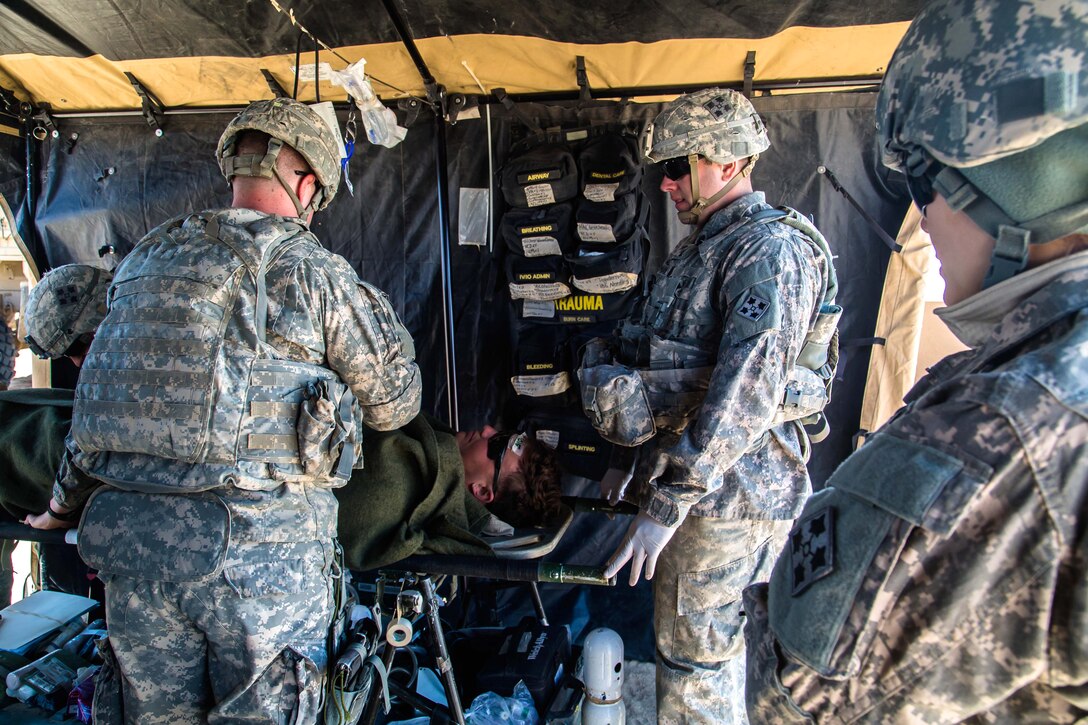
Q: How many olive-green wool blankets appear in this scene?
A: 1